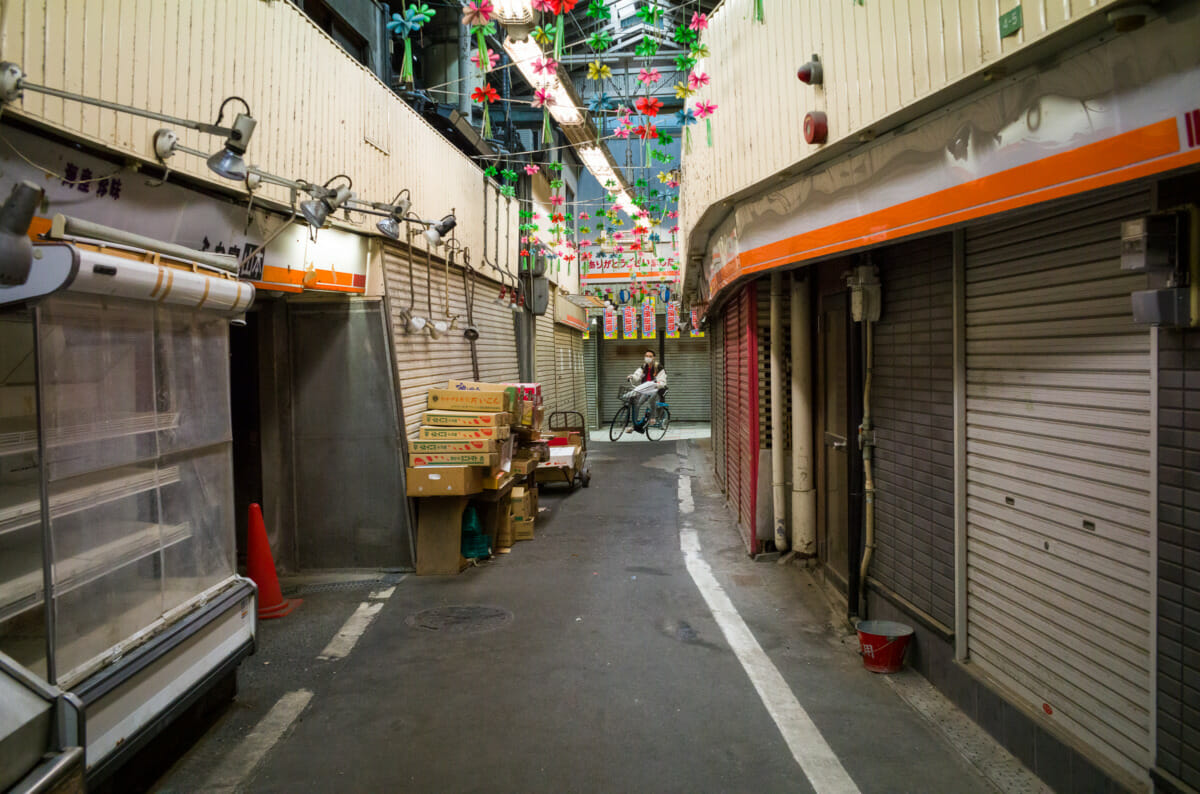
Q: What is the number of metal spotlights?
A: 5